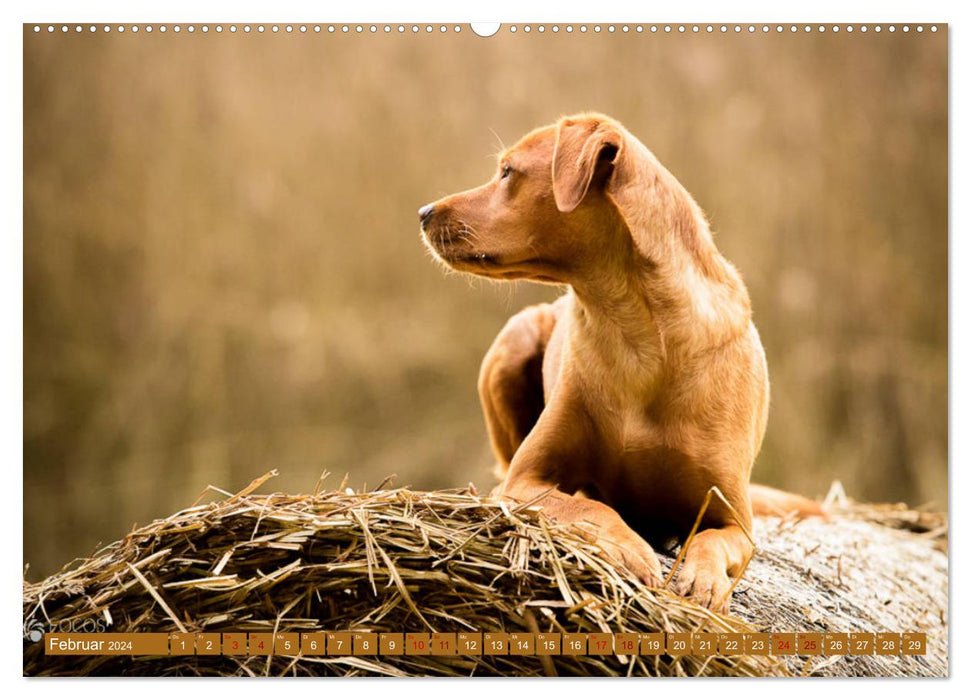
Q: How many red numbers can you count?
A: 8